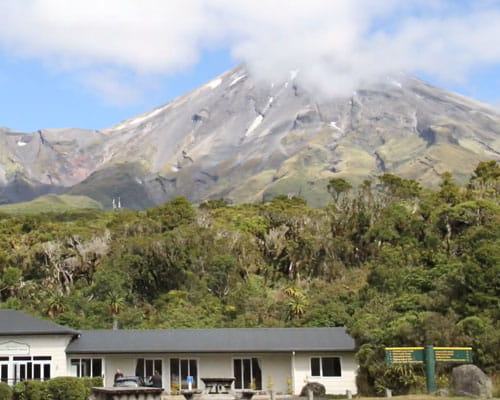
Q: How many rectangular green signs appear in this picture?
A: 2